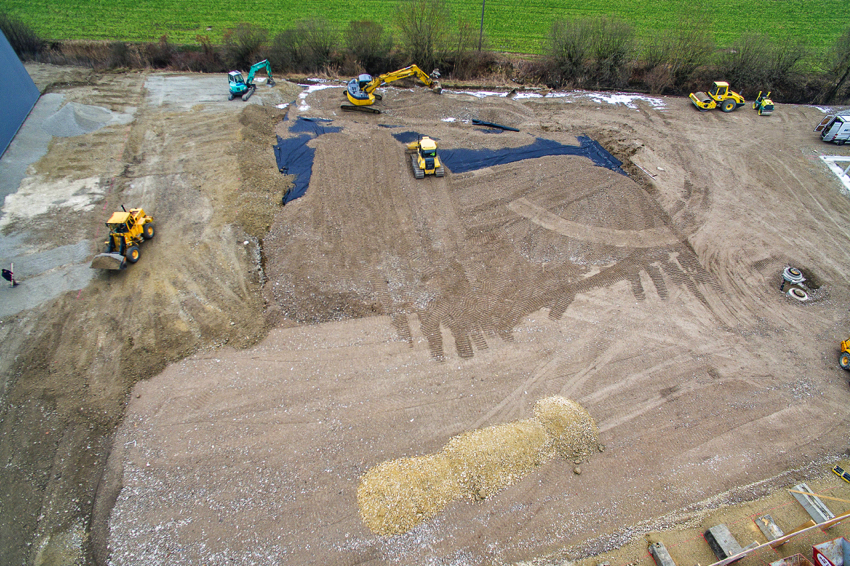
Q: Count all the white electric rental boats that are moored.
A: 0